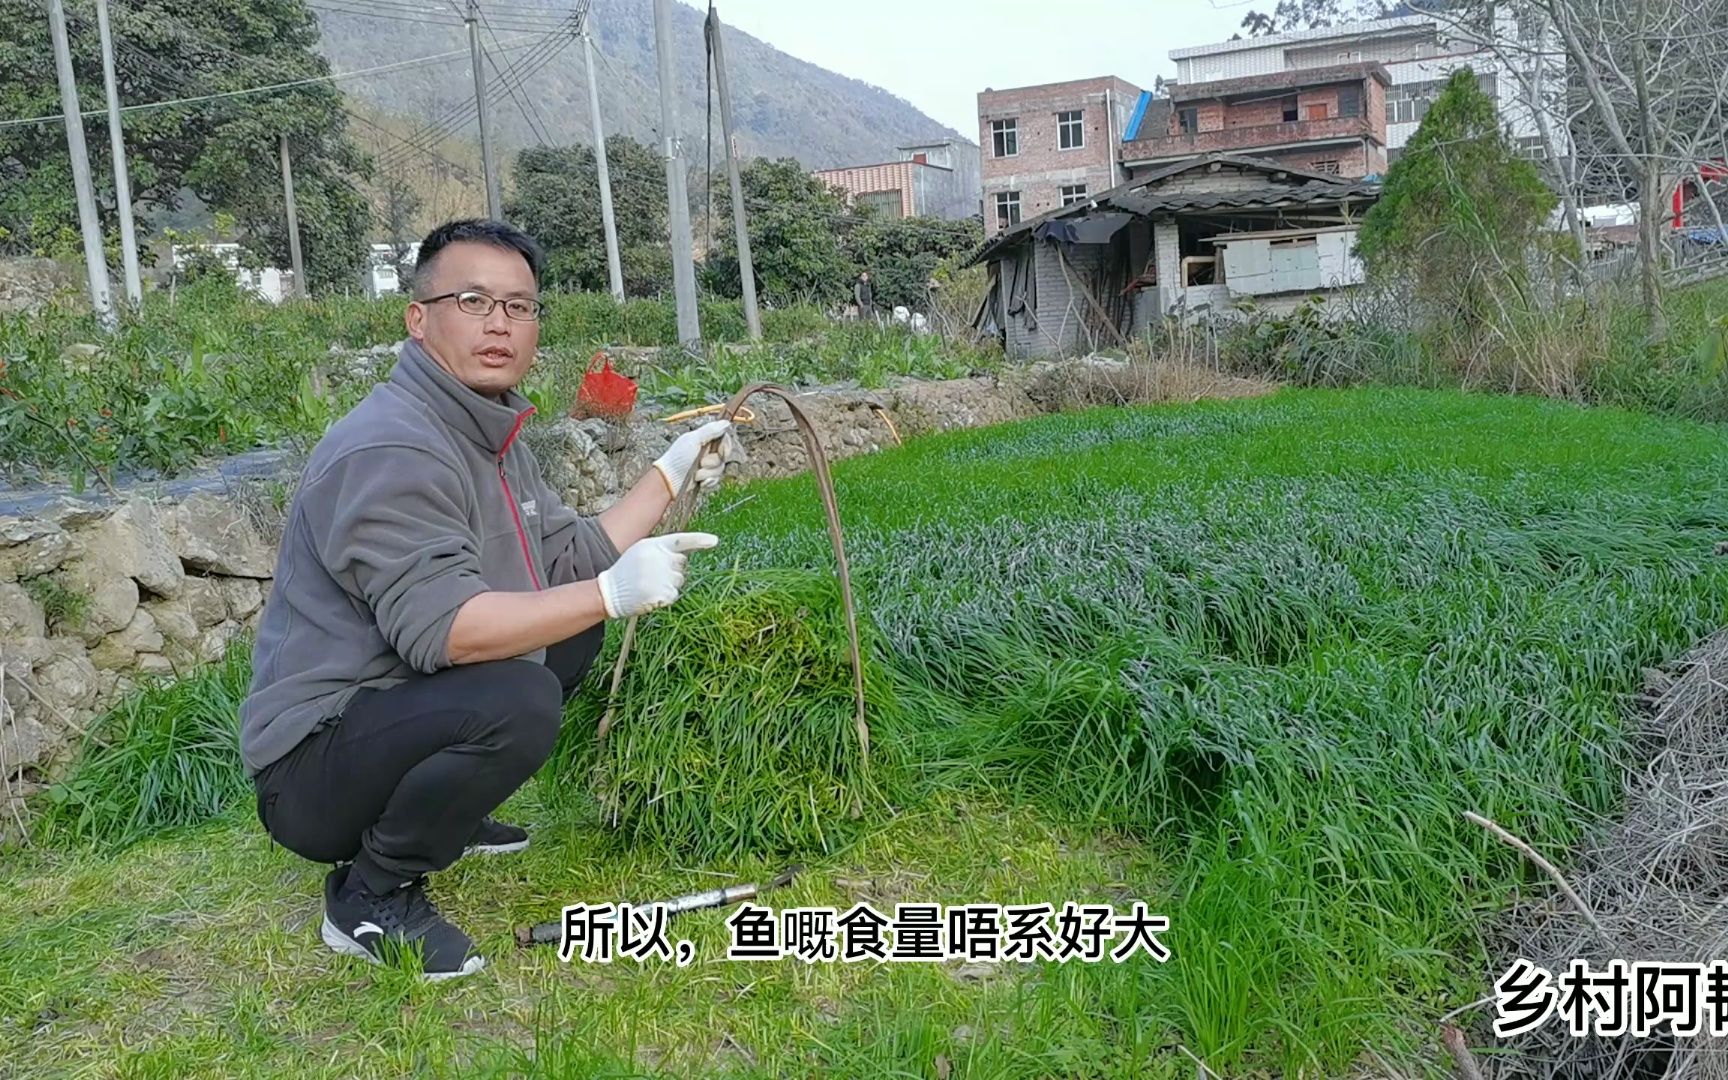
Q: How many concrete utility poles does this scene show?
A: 7